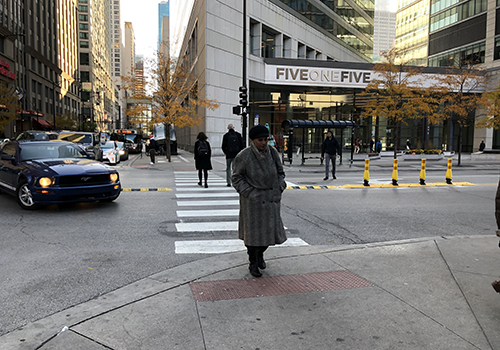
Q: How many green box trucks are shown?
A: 0